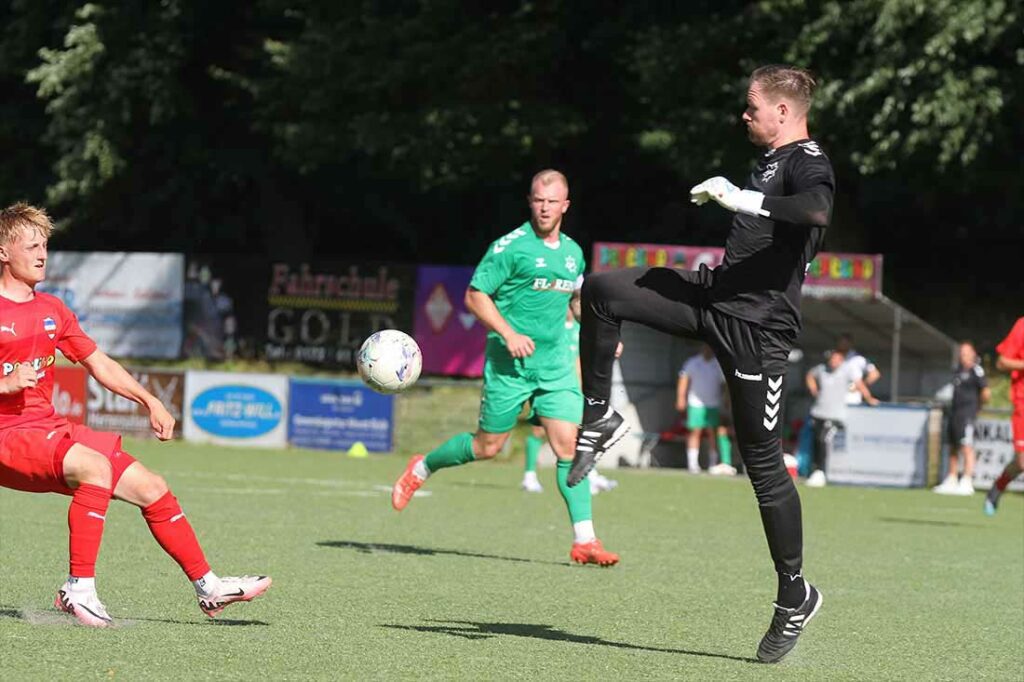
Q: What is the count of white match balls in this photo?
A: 1